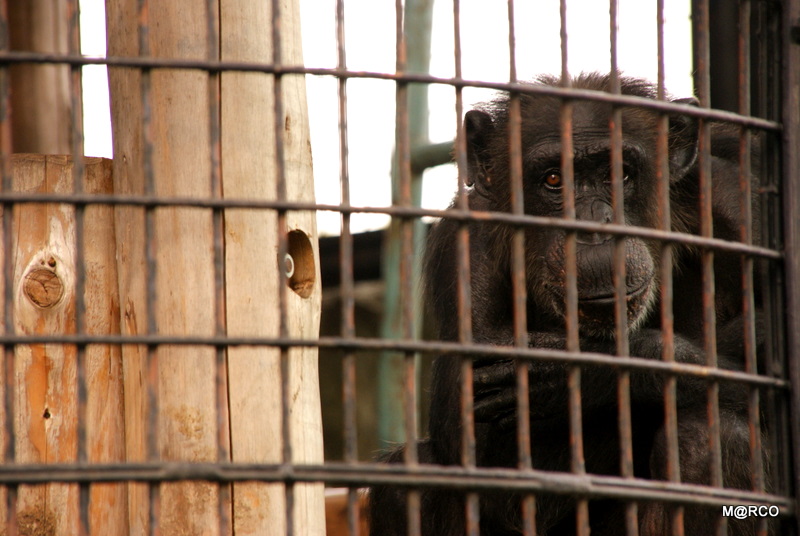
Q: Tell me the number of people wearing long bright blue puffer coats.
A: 0